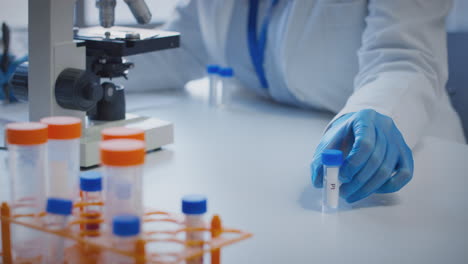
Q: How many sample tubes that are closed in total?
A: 11